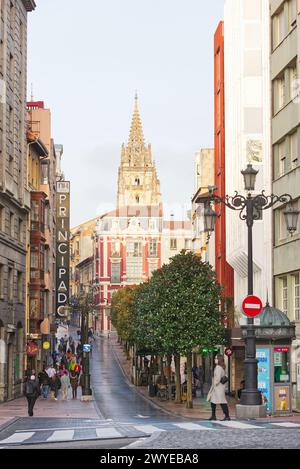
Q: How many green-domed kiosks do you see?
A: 1